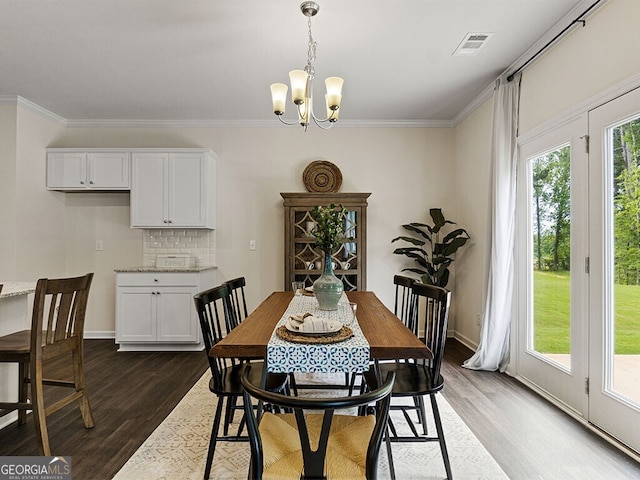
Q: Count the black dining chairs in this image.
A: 5